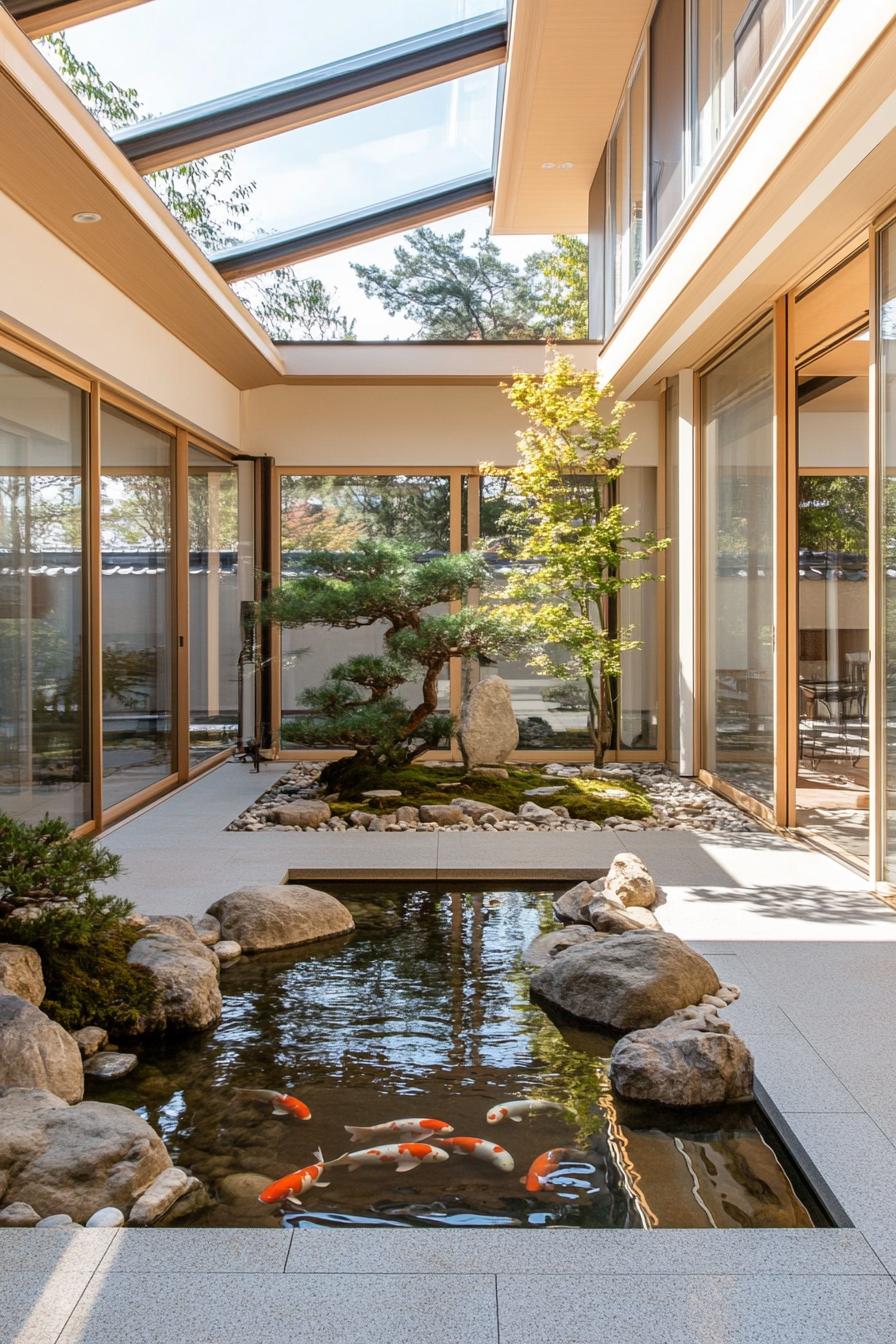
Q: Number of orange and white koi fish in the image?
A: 7